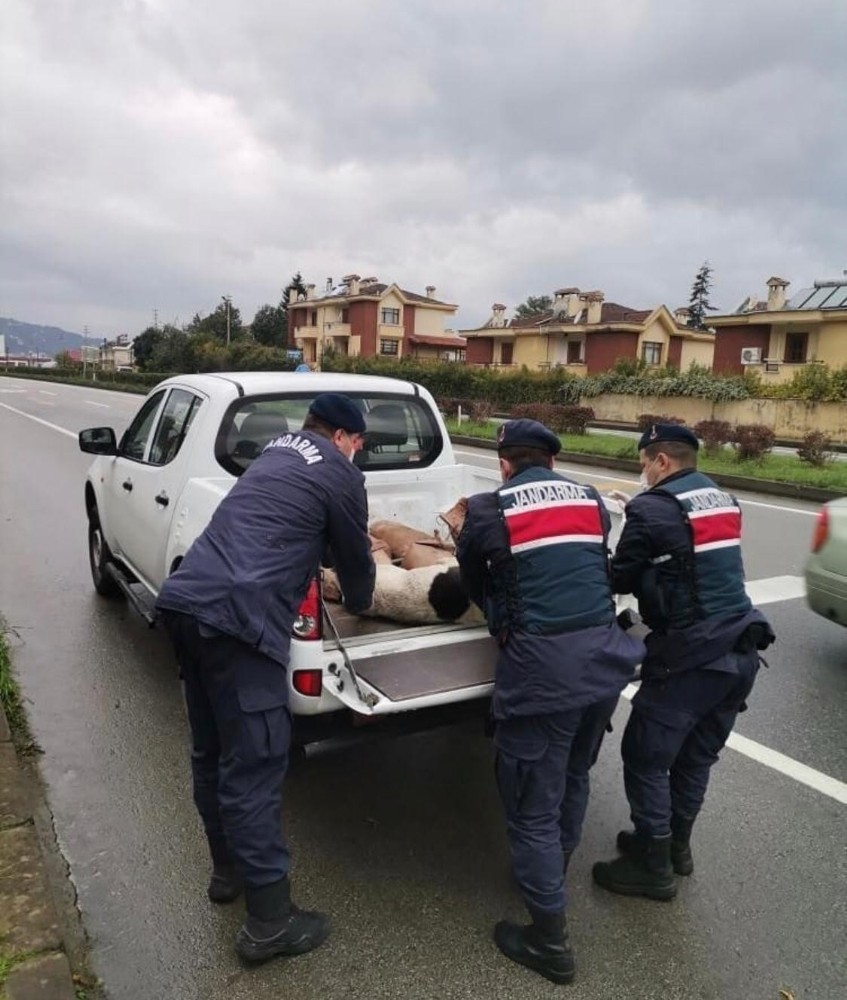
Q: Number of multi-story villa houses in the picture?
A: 3